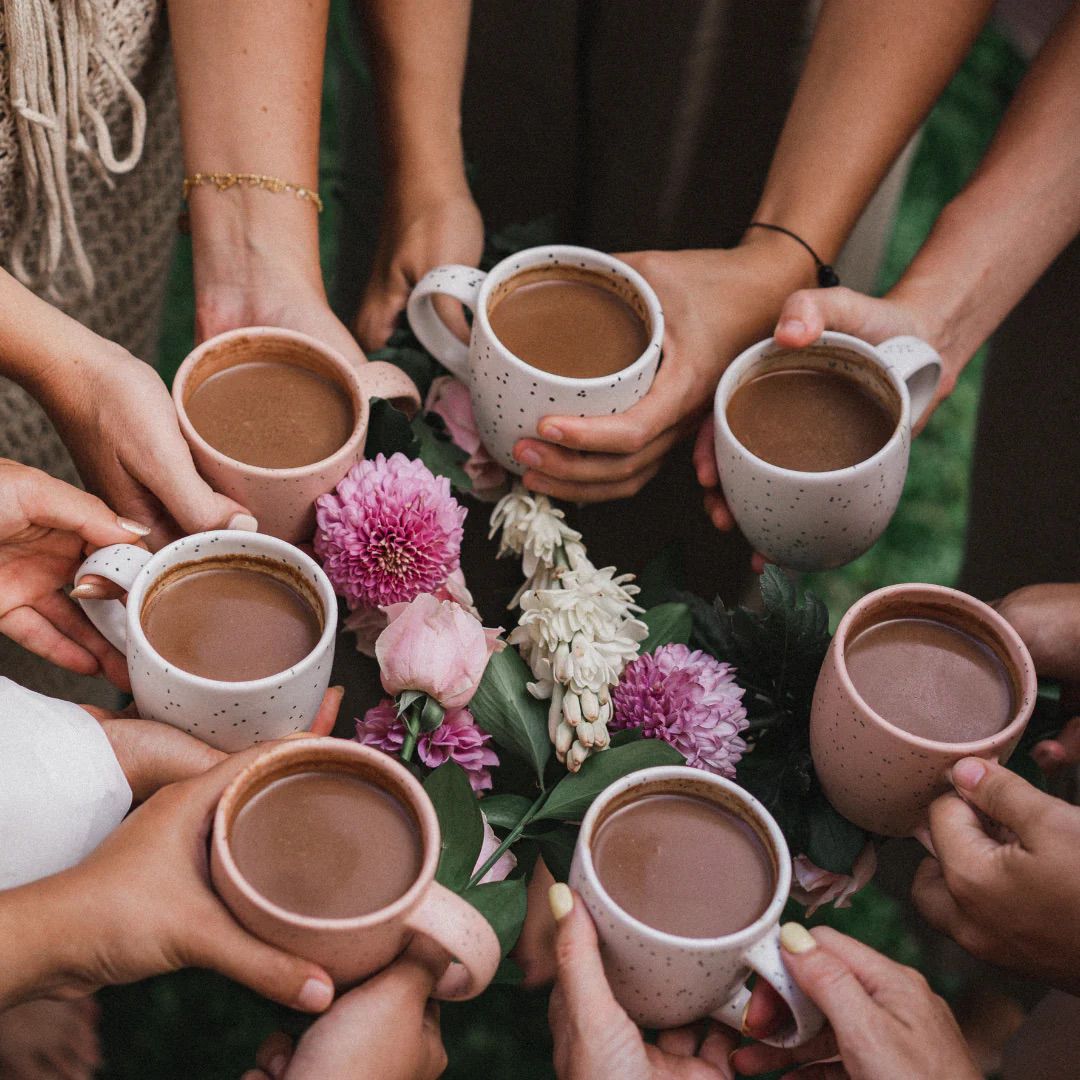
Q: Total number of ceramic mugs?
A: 7